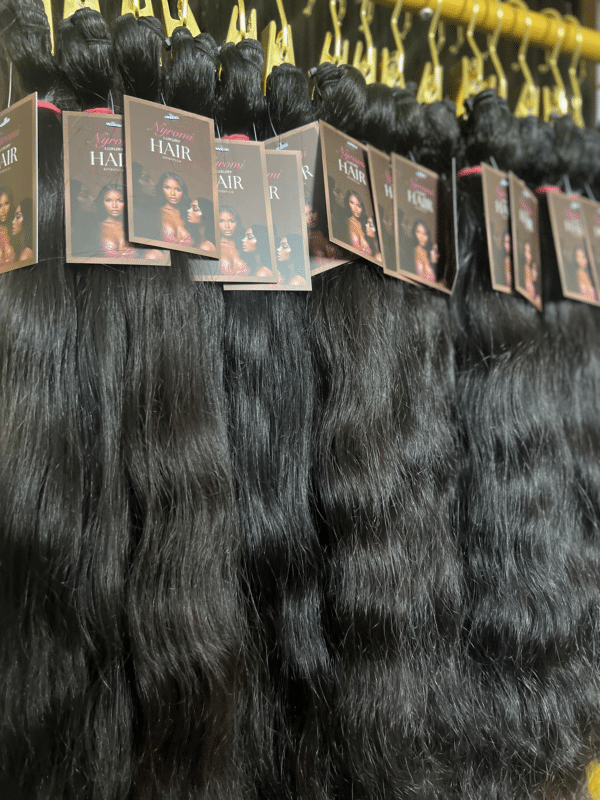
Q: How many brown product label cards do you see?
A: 13